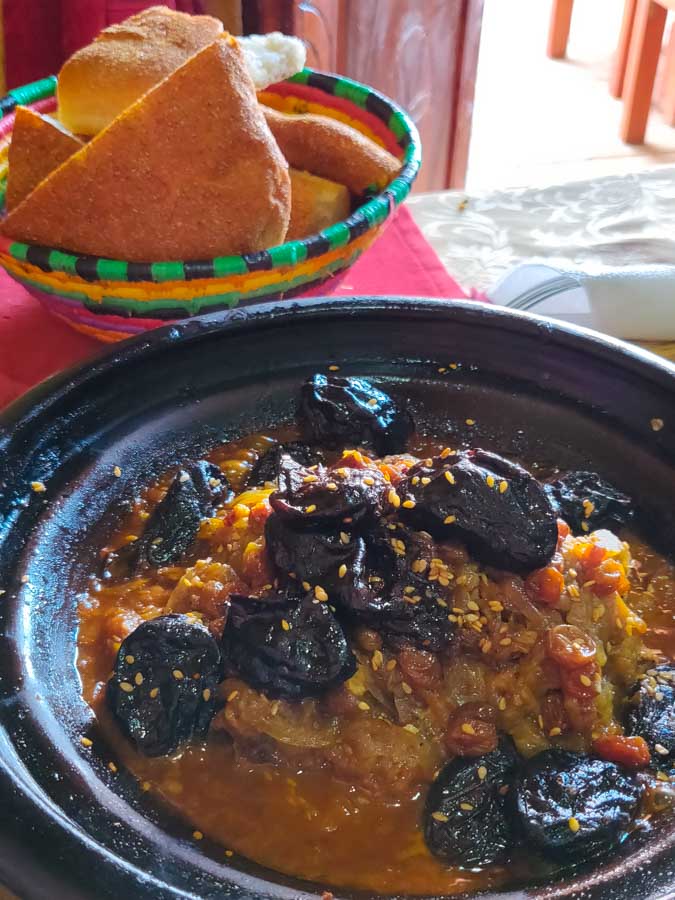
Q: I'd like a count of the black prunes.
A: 13